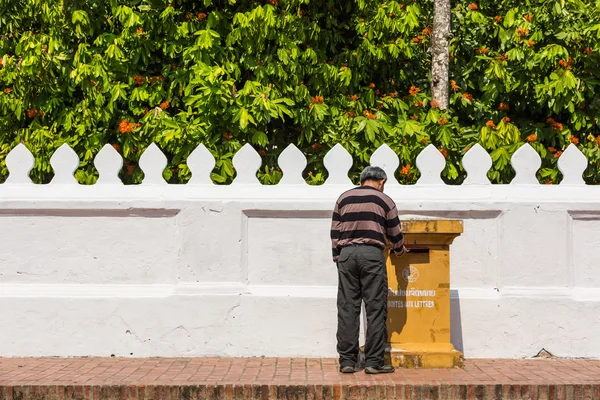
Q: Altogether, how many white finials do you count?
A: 13